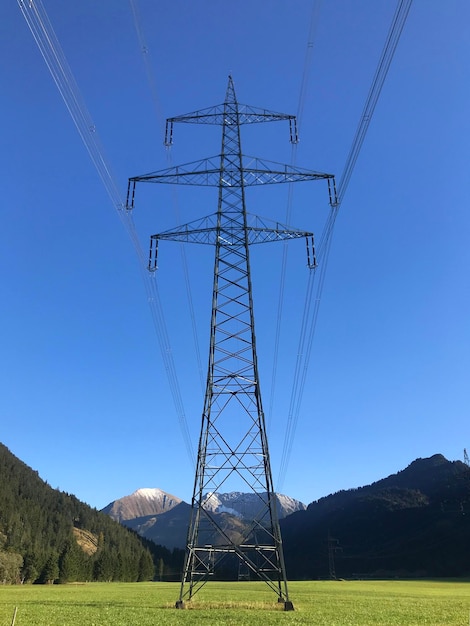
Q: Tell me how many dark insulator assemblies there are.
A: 6